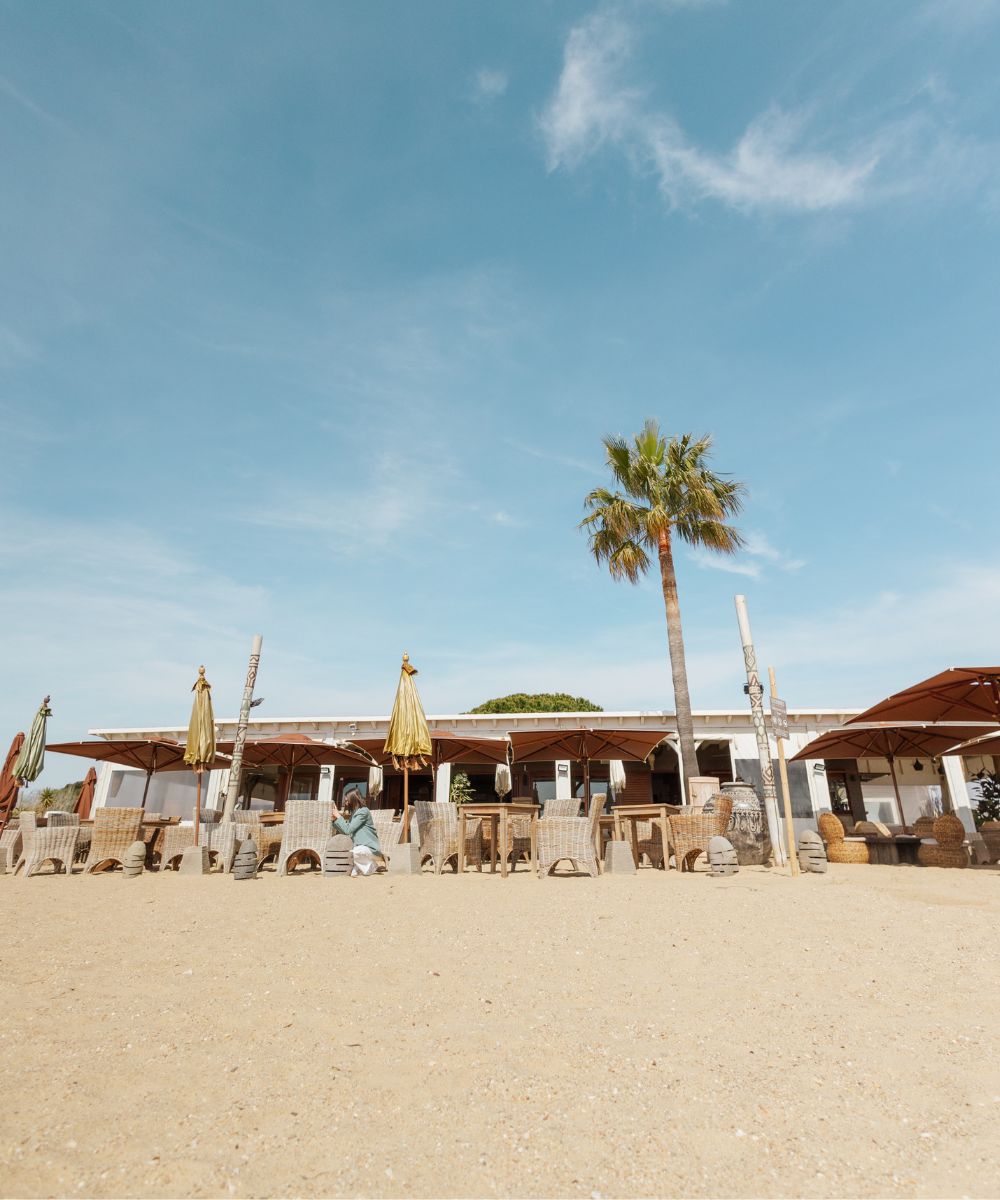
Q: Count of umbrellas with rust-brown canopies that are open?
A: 7